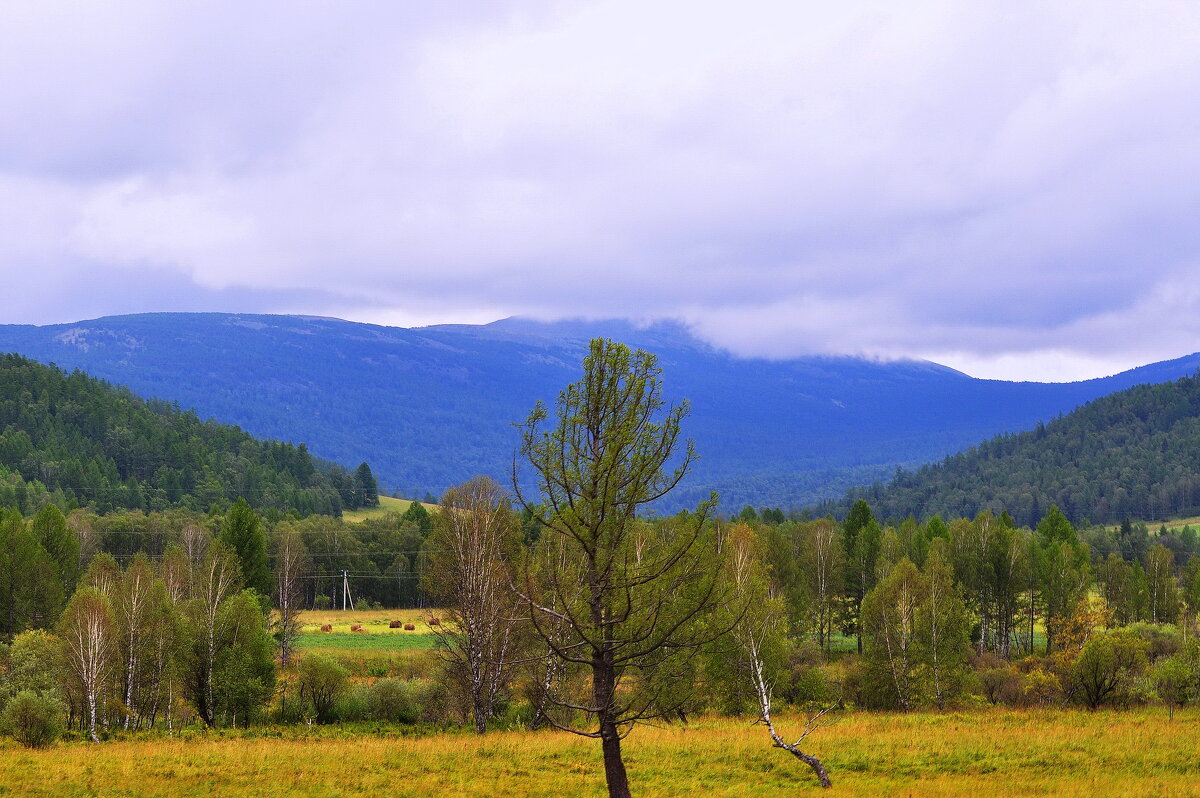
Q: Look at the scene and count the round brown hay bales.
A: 5